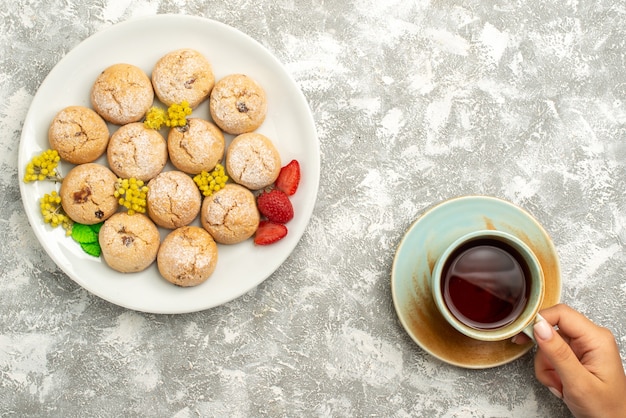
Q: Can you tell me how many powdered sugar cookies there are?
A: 12